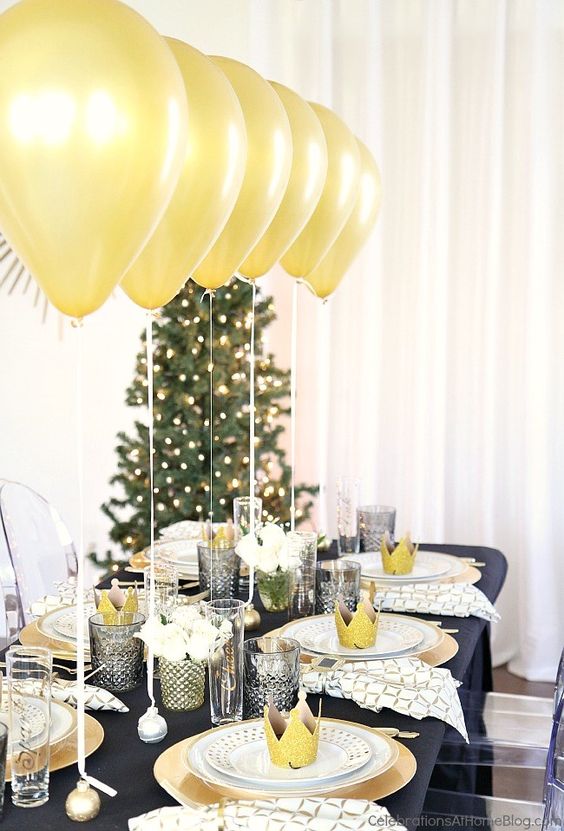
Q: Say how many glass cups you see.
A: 12